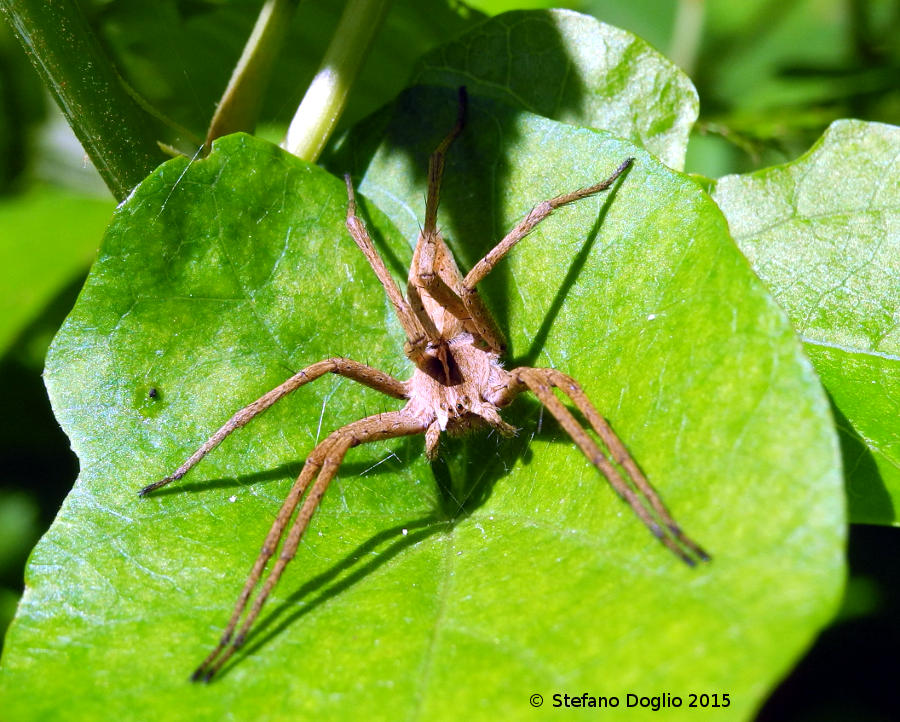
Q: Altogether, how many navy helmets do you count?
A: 0